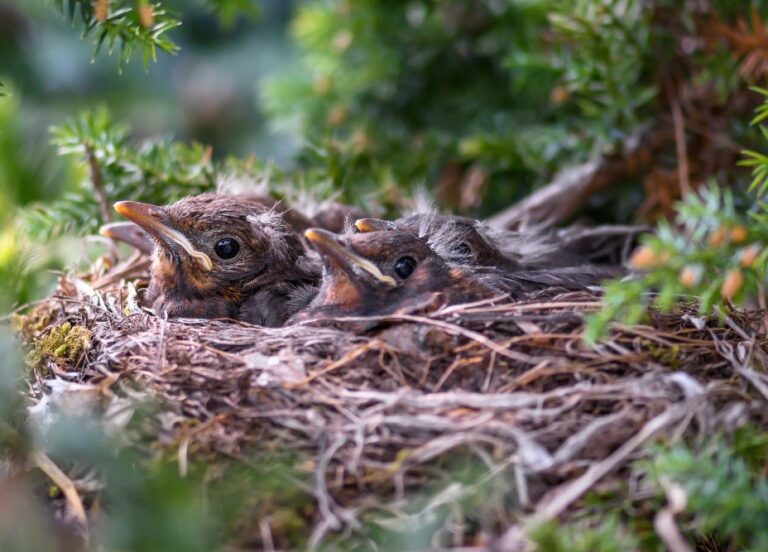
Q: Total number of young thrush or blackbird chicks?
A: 4